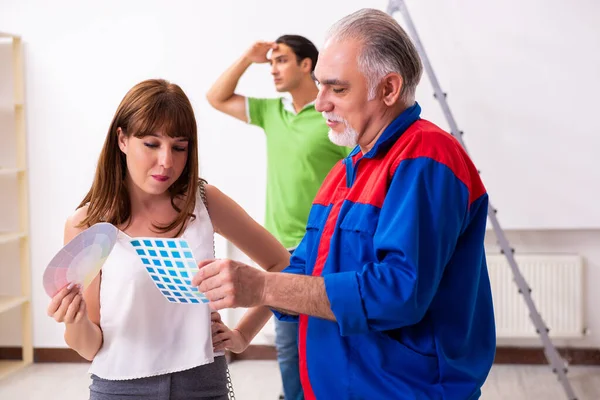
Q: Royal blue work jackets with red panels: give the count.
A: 1